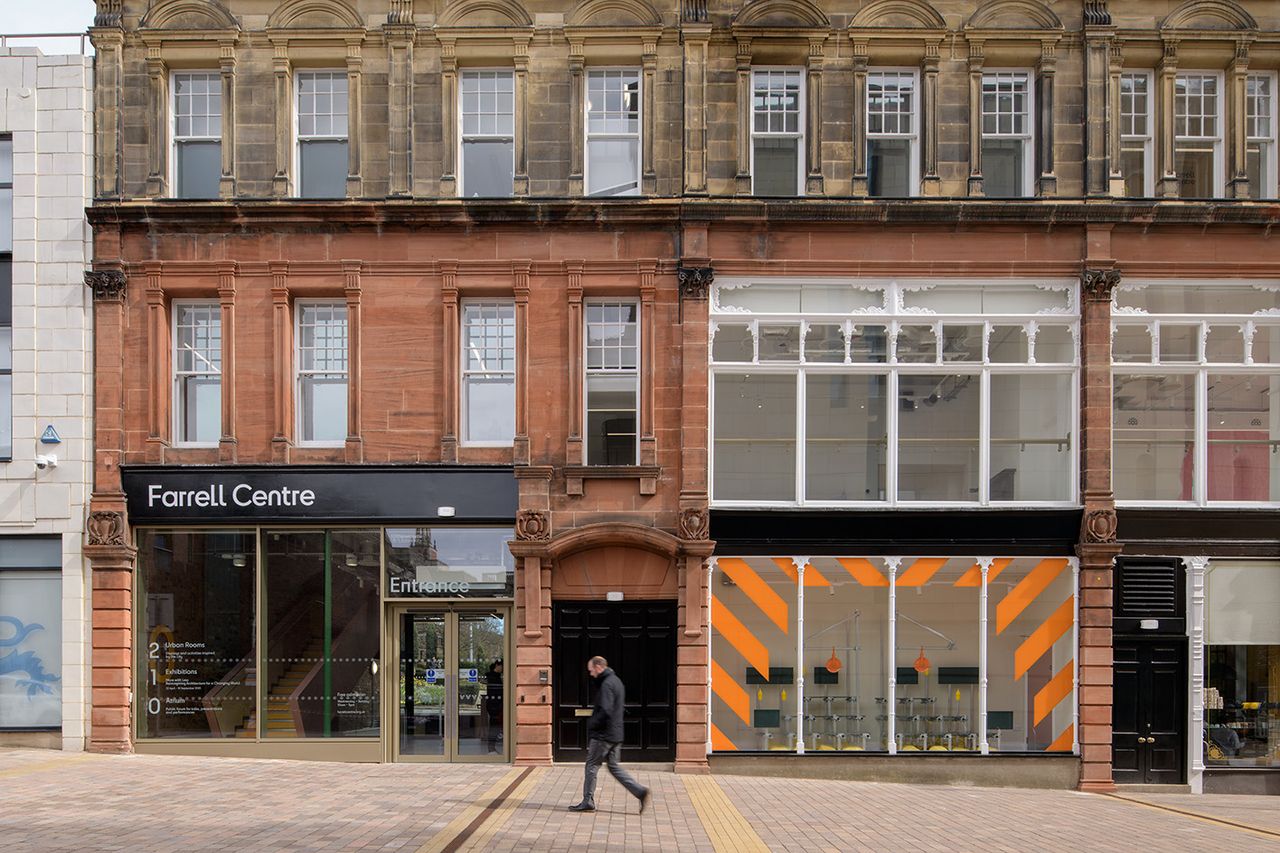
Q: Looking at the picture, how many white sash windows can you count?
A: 14